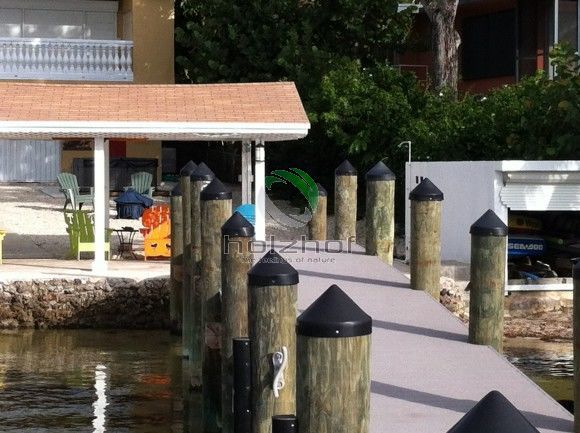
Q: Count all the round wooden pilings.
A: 14